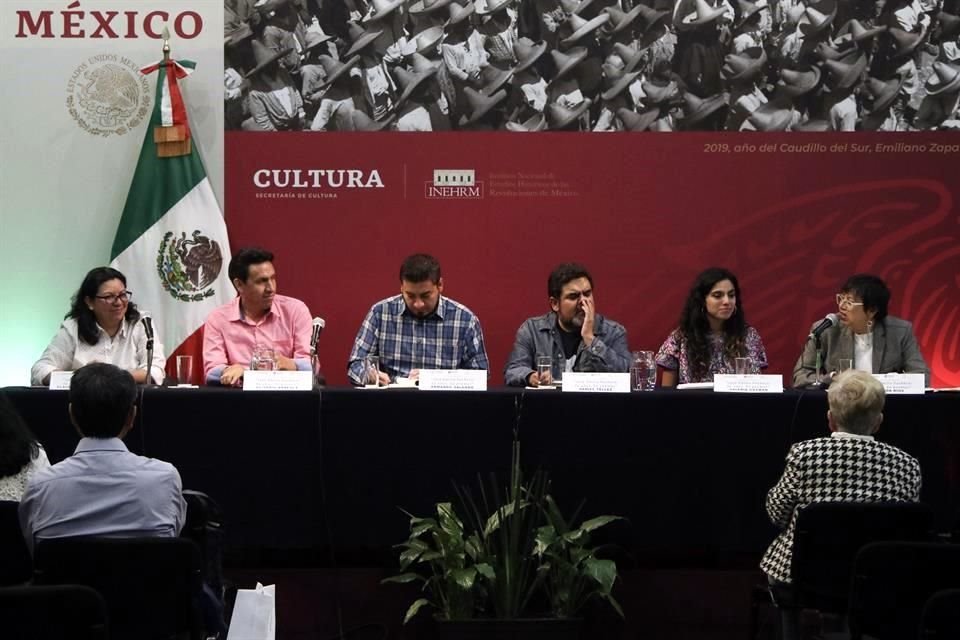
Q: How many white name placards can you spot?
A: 6